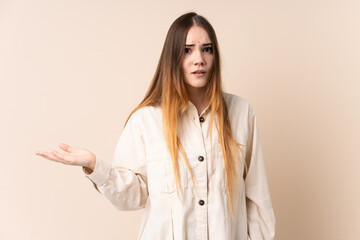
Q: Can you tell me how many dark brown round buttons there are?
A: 3